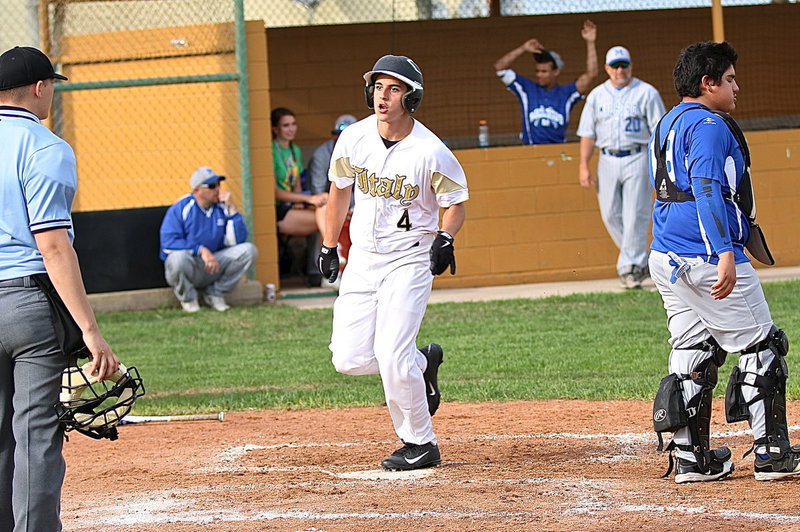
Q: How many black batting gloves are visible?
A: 2